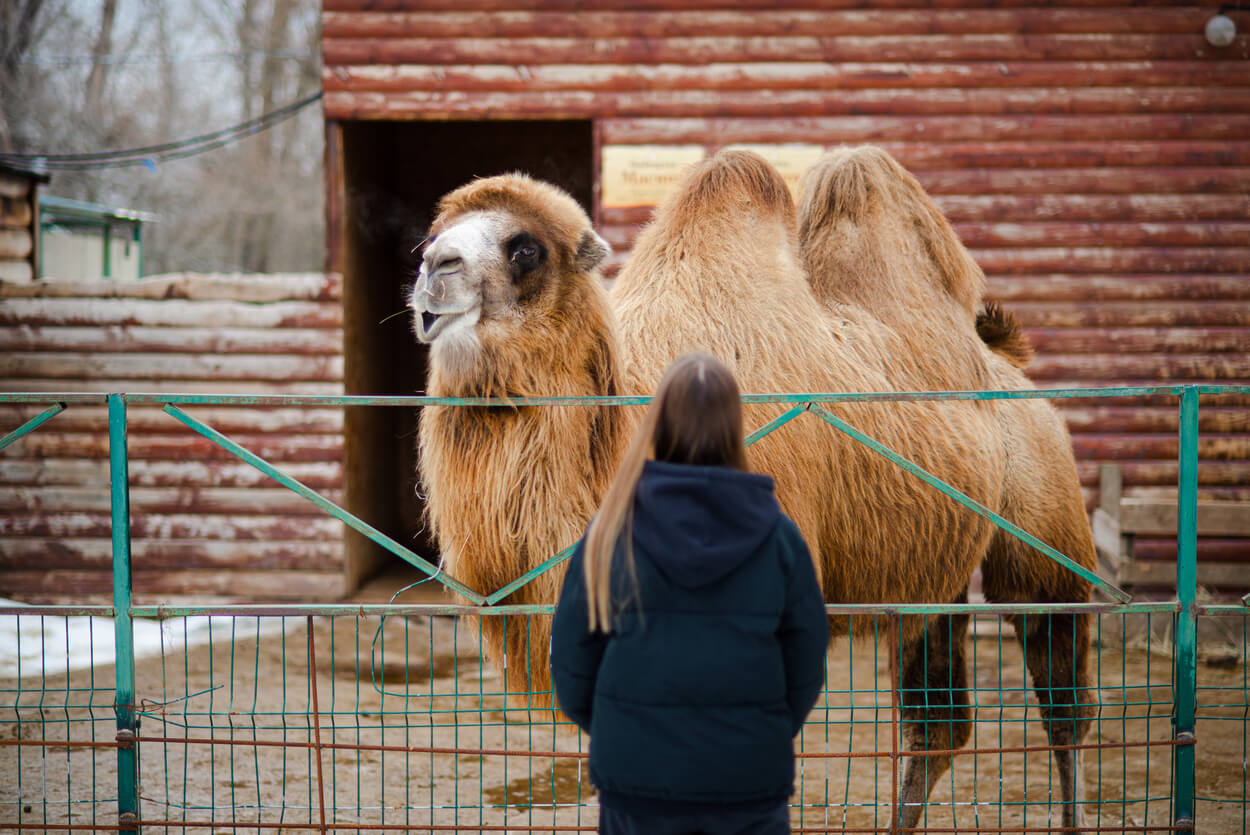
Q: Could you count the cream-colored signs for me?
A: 2